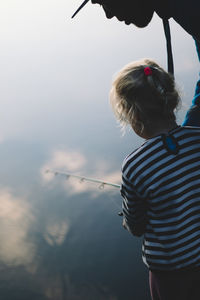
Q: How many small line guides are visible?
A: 5